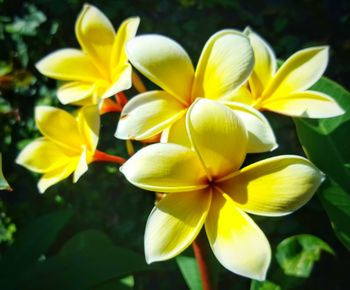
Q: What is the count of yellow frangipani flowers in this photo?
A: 5